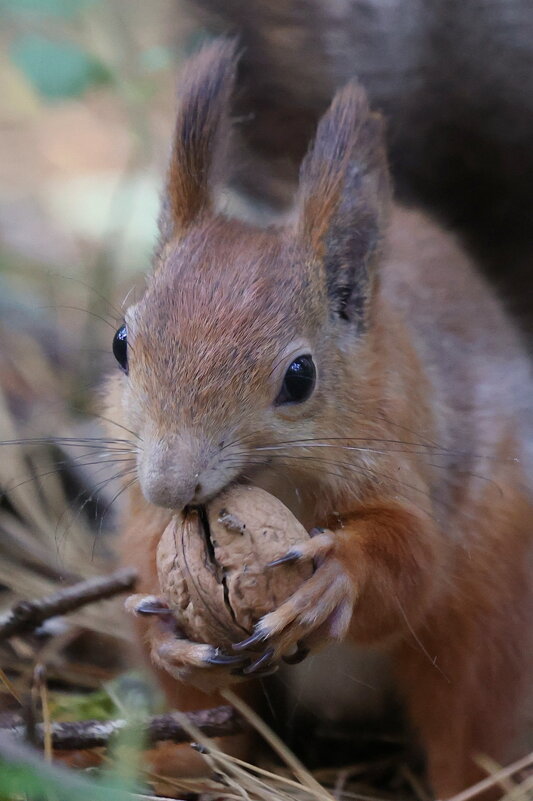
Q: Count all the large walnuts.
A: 1